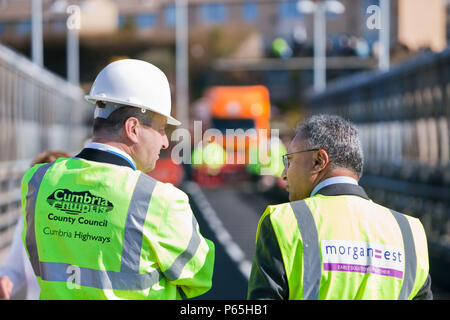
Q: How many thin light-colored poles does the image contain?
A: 5